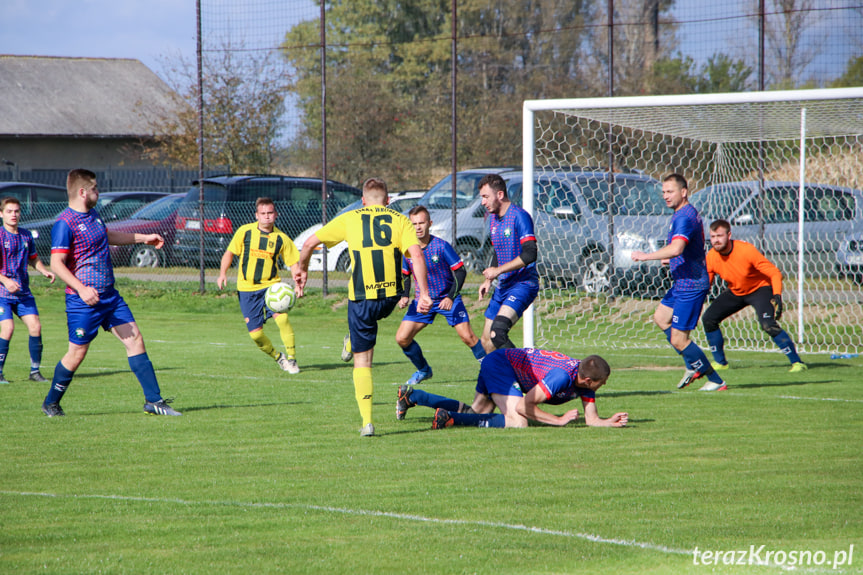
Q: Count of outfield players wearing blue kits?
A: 6